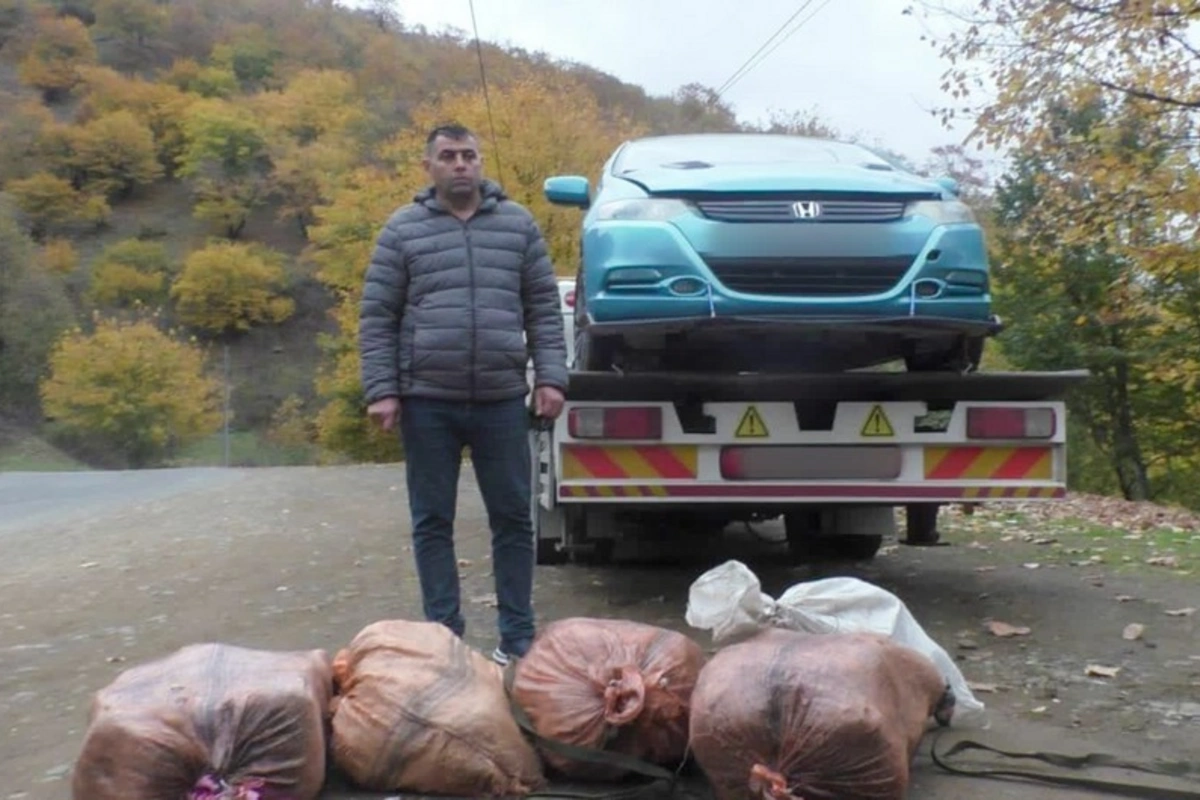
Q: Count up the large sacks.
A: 5